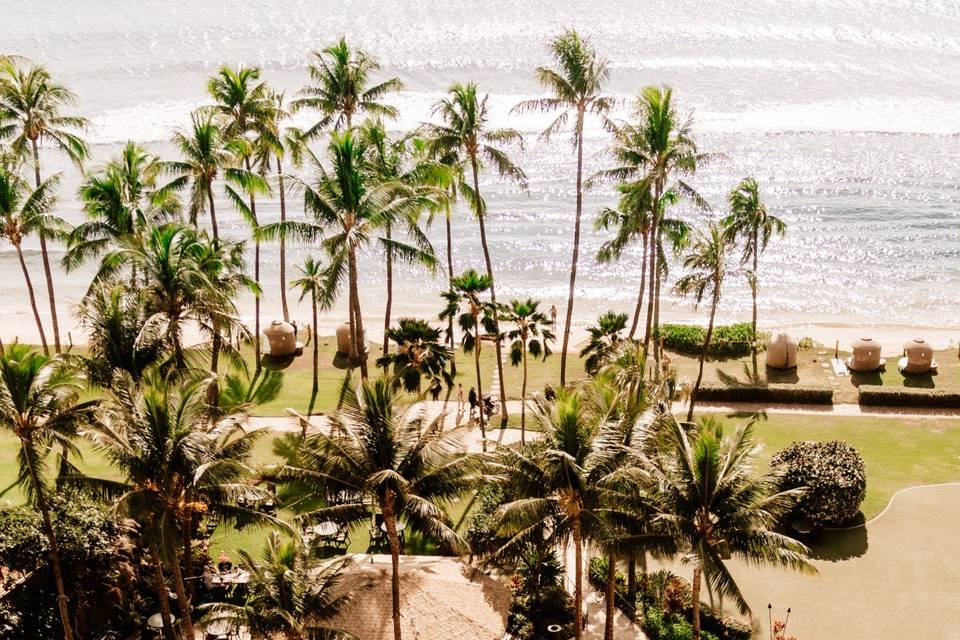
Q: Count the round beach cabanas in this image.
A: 5